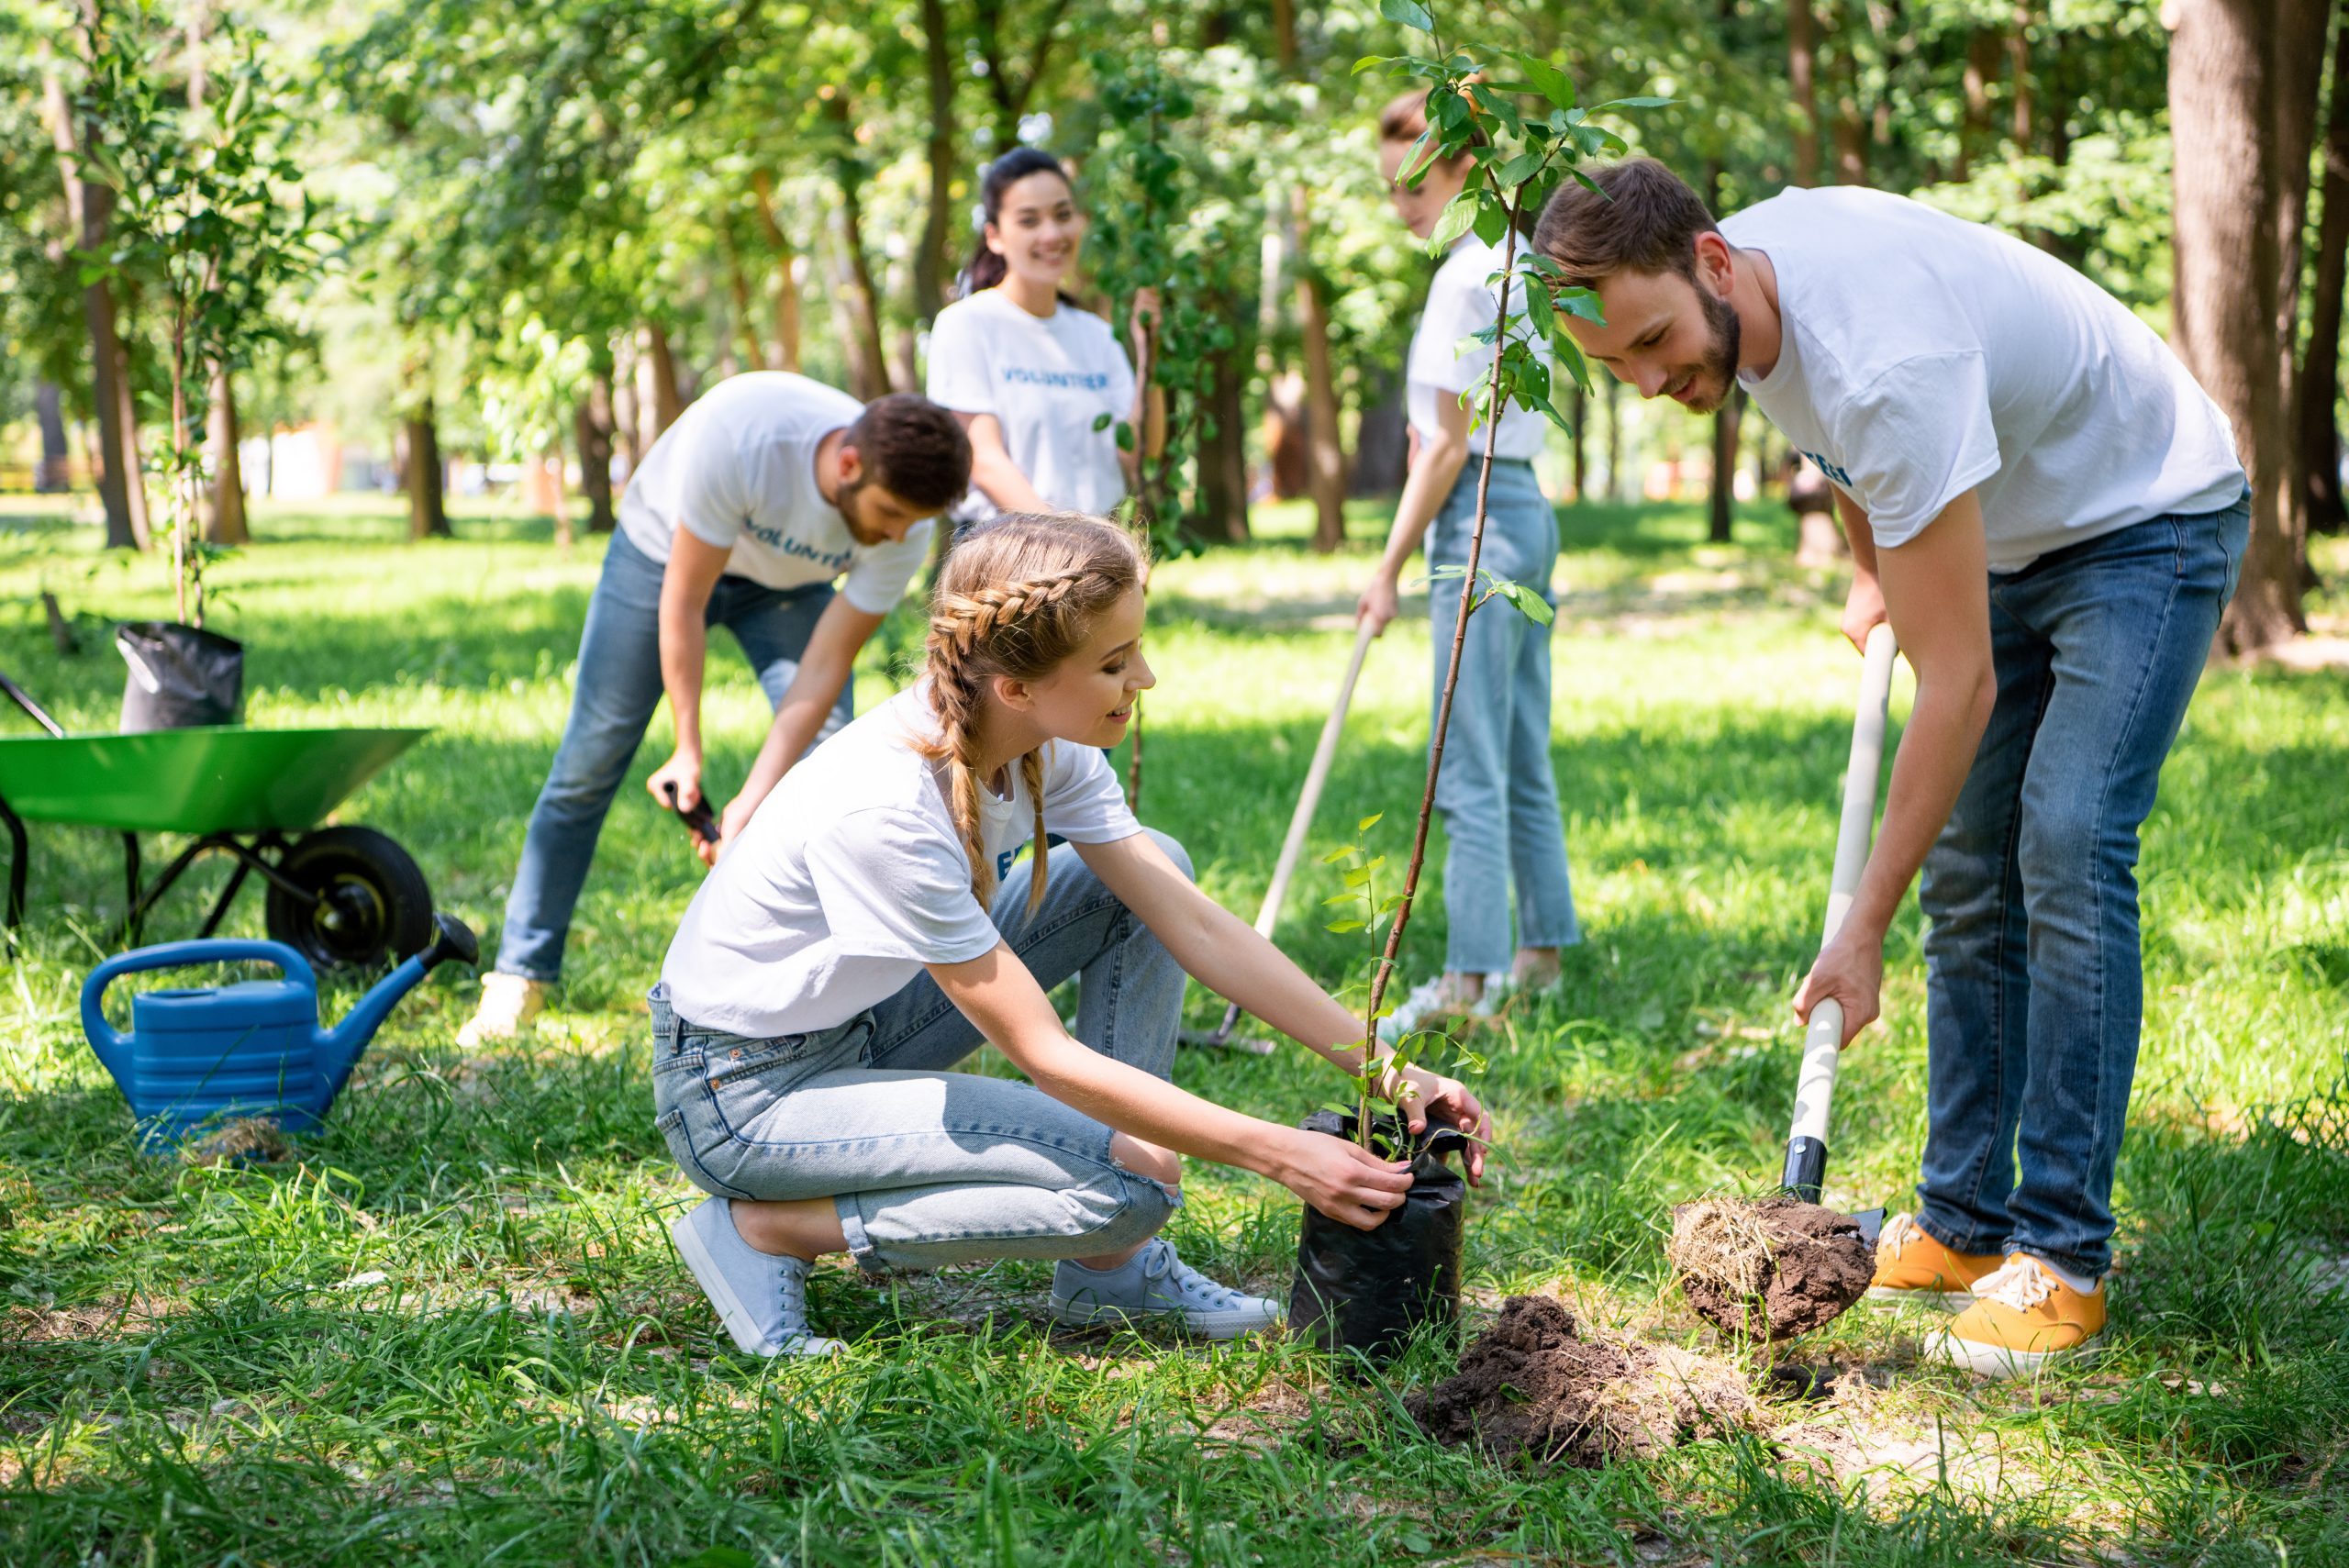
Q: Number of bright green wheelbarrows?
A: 1